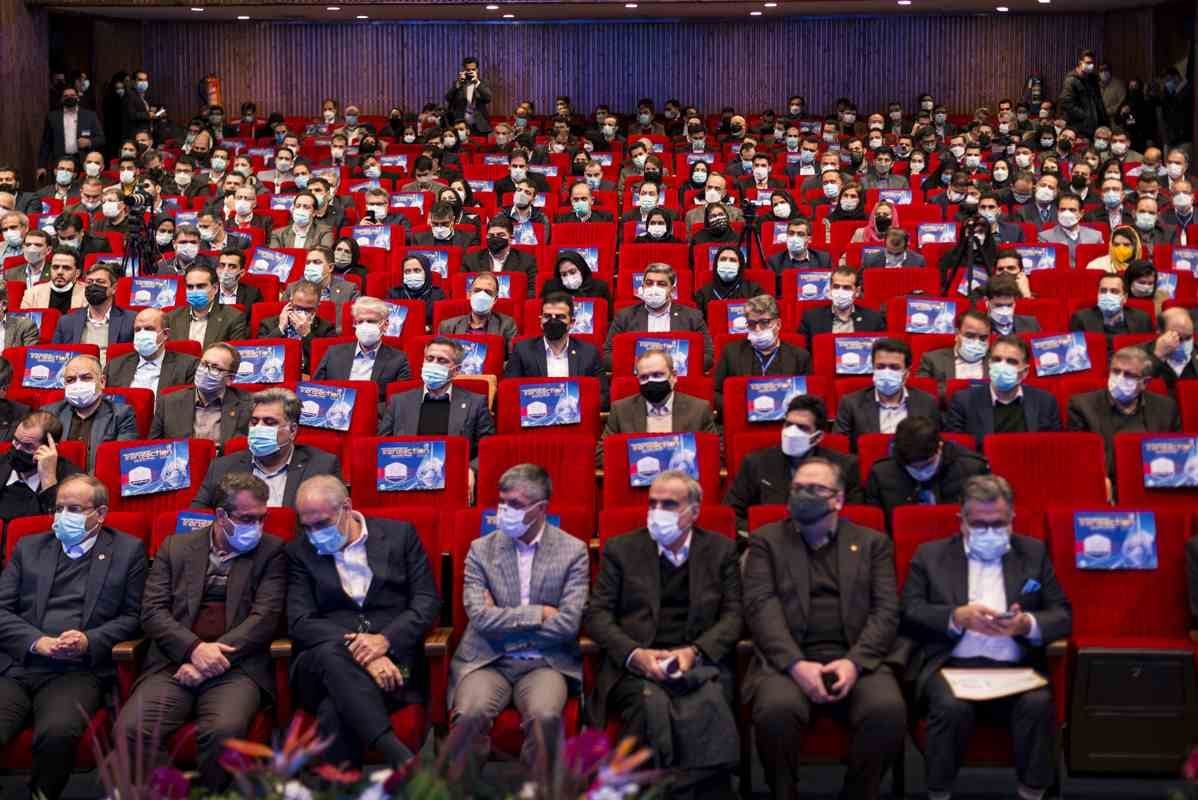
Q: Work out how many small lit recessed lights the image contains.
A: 12